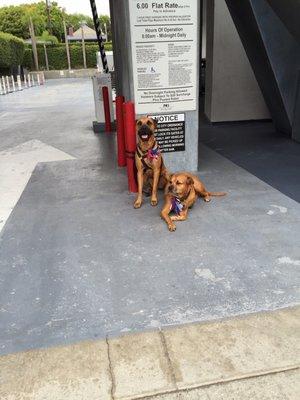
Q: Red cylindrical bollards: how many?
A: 3